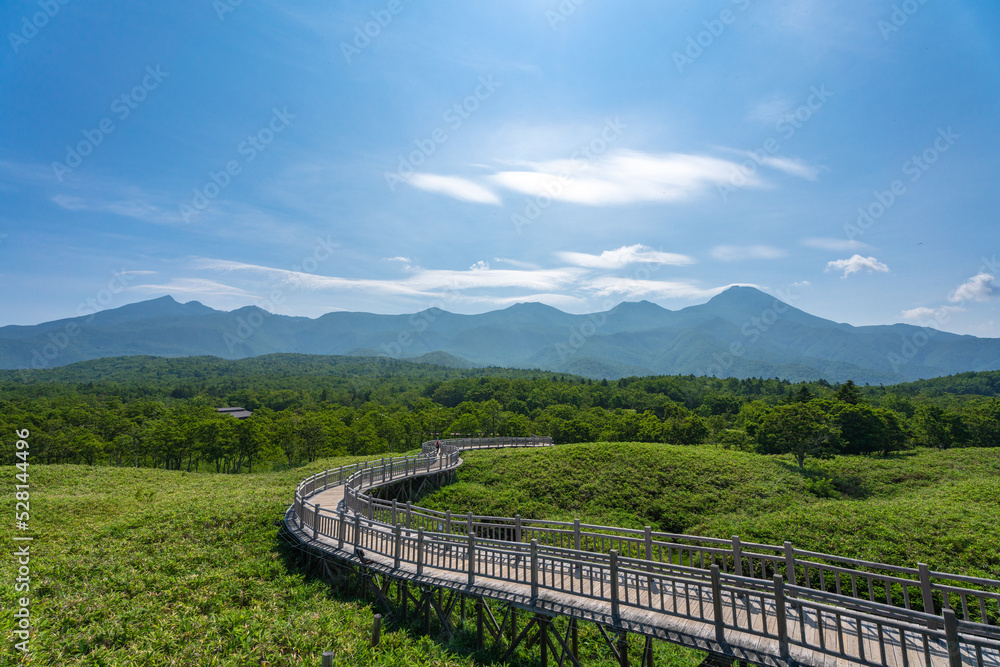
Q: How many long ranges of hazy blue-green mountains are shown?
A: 1